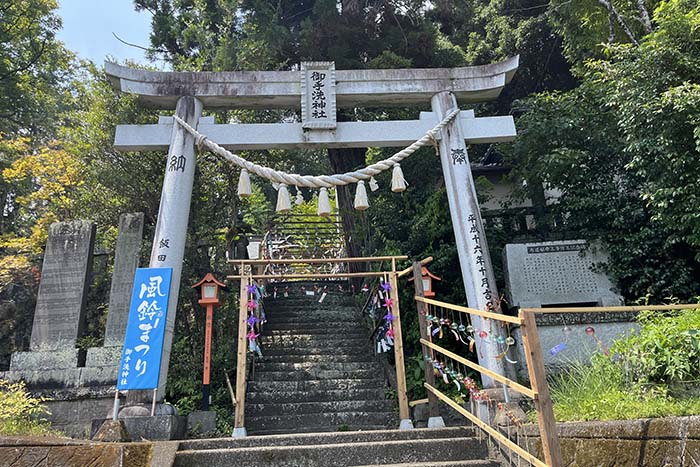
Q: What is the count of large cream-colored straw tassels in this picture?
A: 5